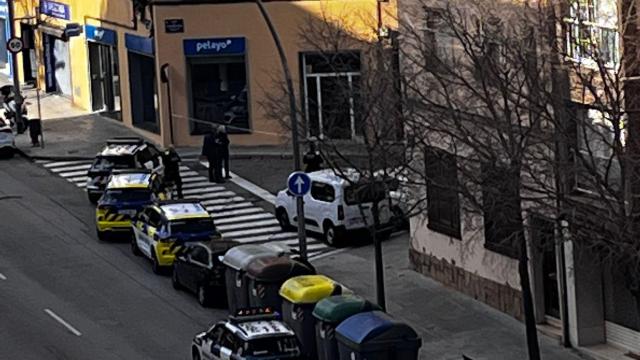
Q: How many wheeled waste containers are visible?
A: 5